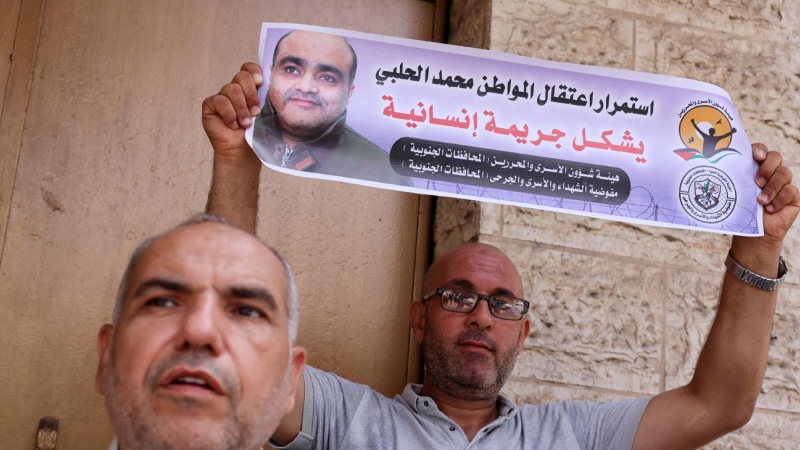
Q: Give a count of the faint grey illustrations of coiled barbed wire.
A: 1